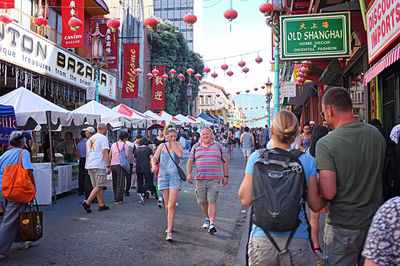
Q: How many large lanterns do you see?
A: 8